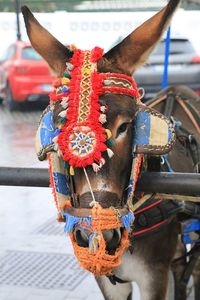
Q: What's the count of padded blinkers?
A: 2